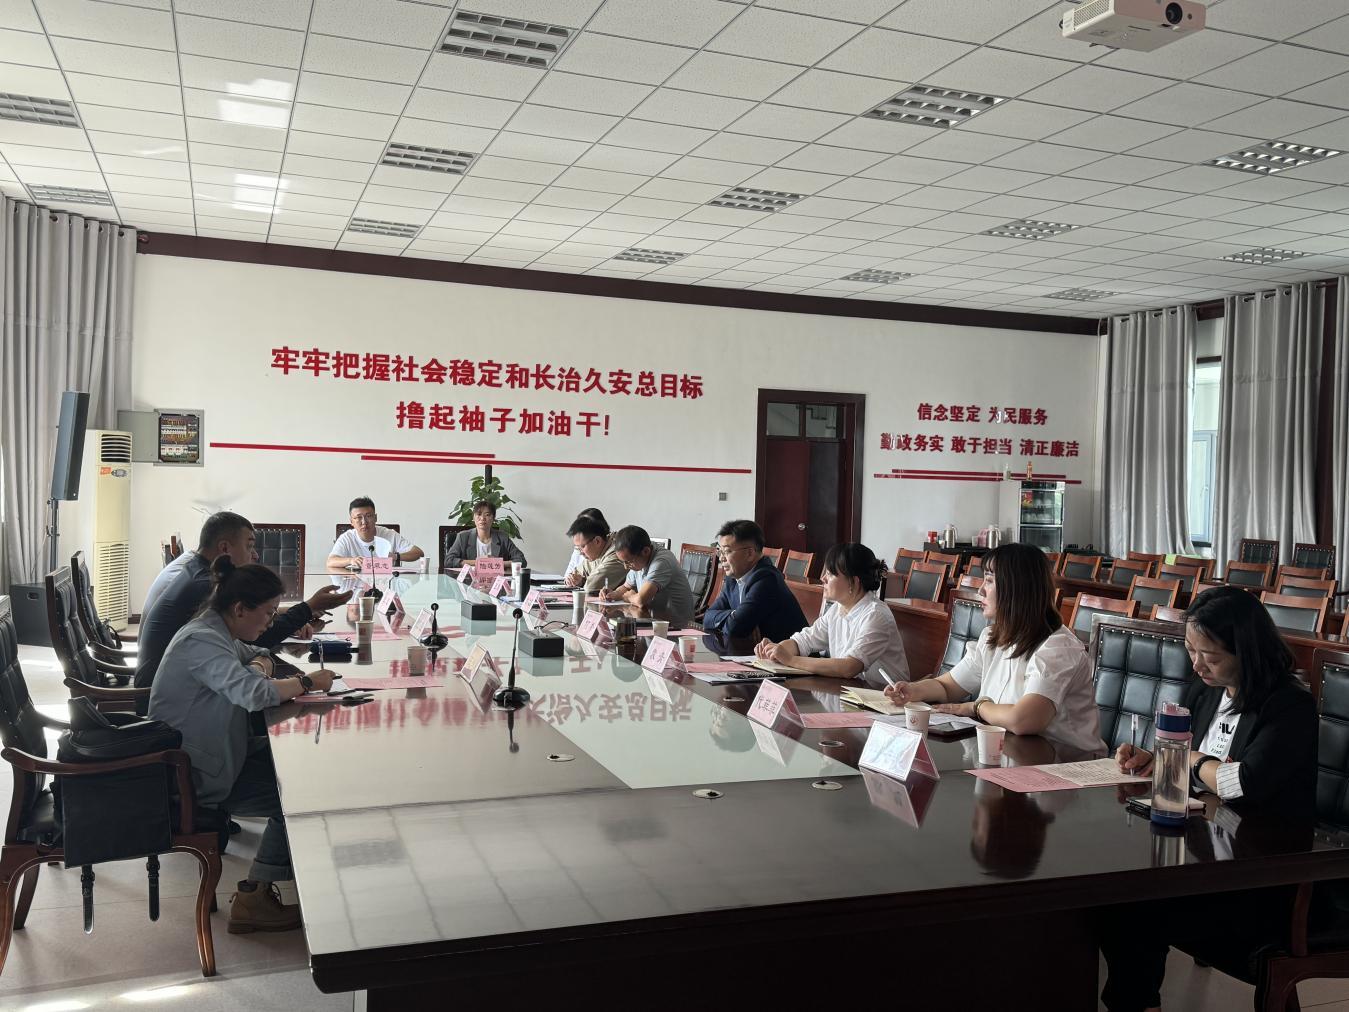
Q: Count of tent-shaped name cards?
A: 12